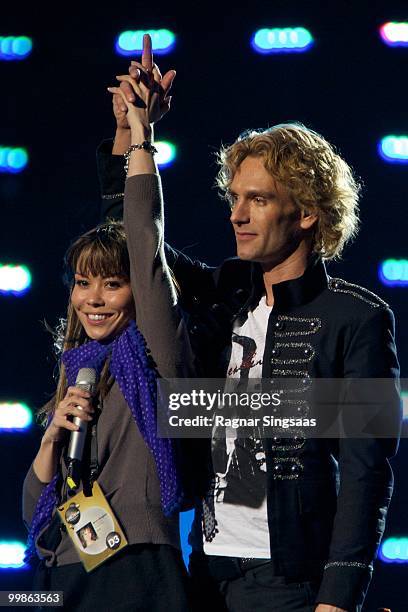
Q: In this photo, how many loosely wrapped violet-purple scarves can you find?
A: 1